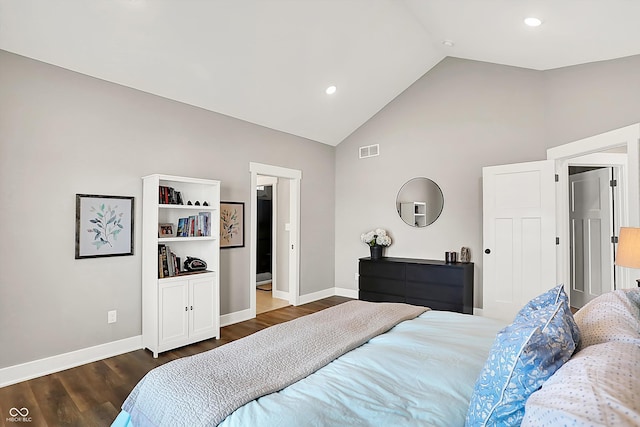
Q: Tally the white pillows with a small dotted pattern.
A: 2